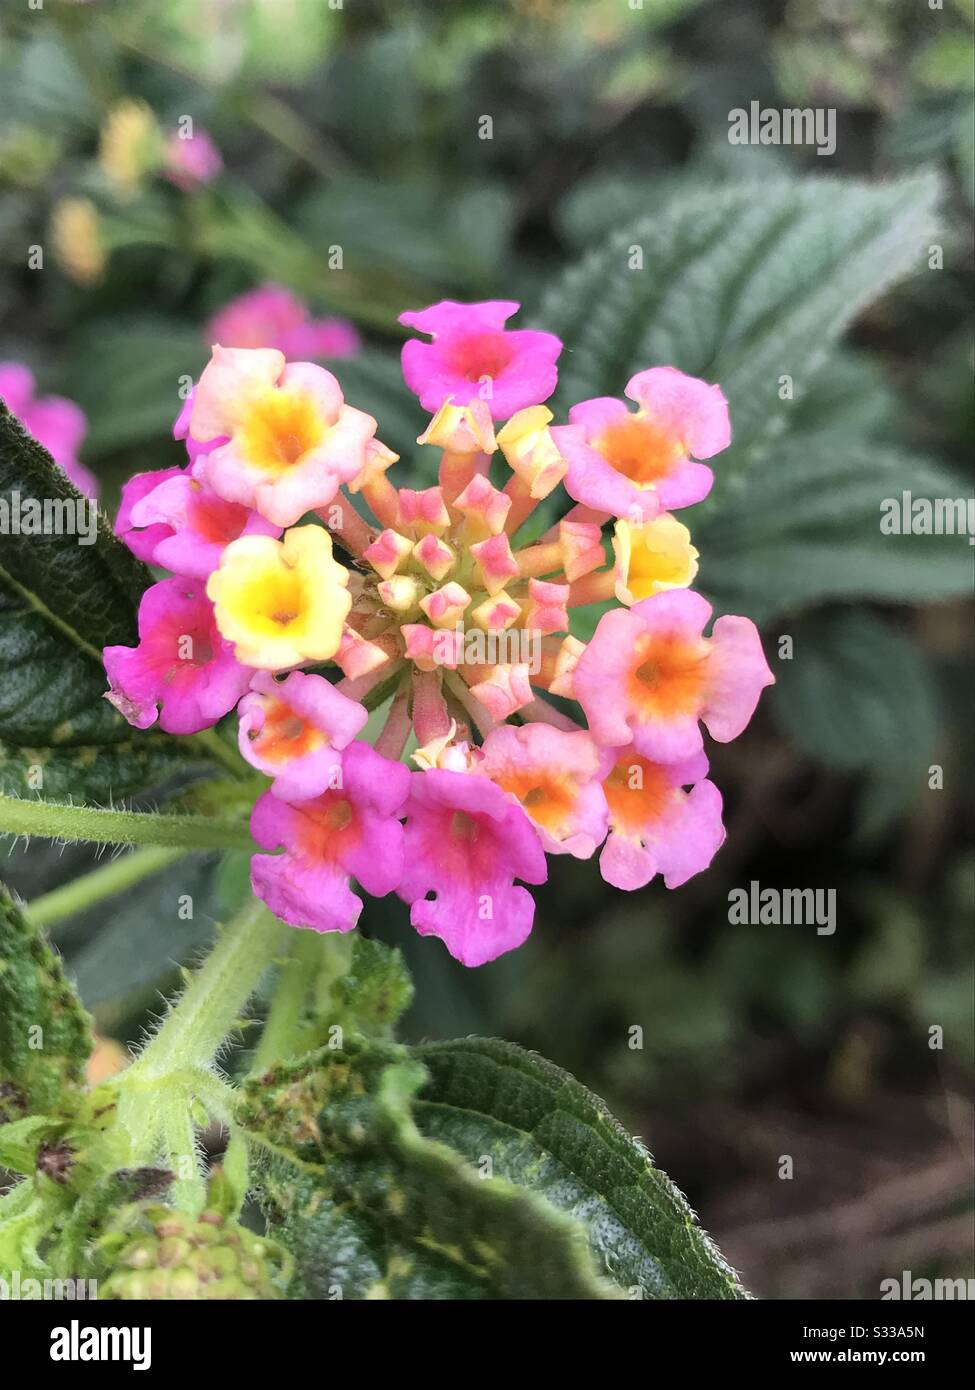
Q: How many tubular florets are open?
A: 13